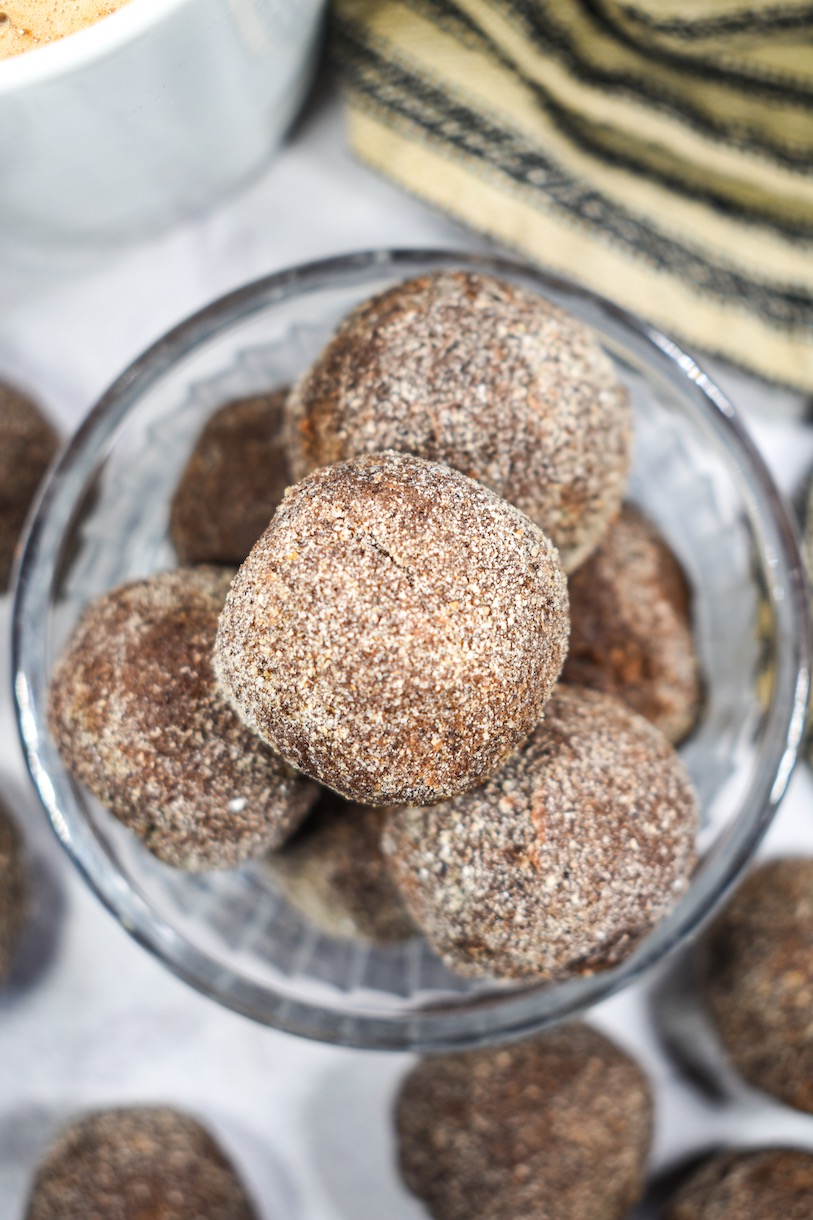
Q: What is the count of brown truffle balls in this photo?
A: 13